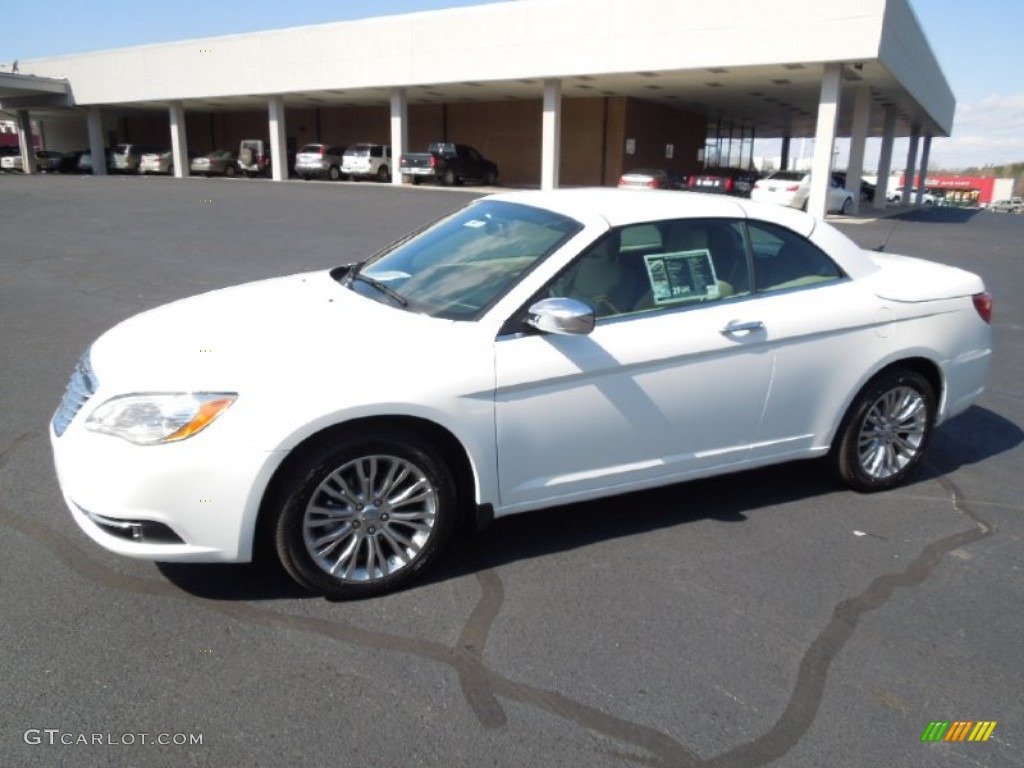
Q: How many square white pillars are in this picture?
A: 11